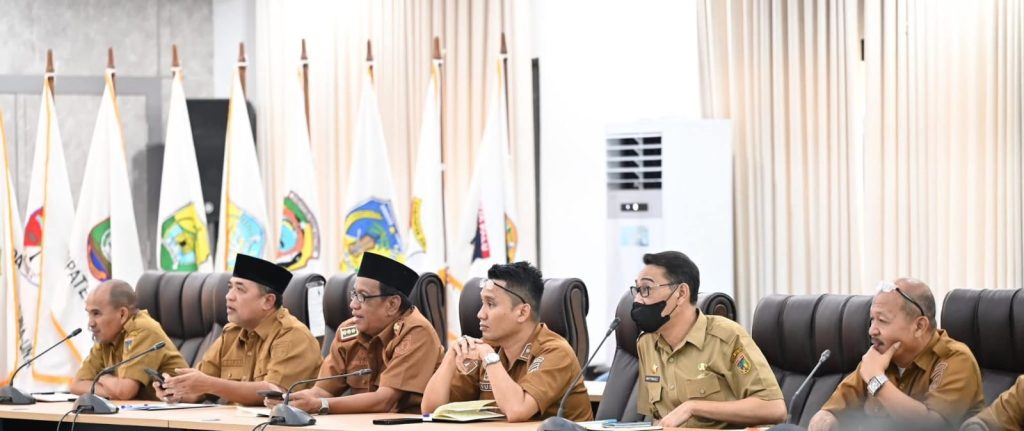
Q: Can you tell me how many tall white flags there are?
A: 9